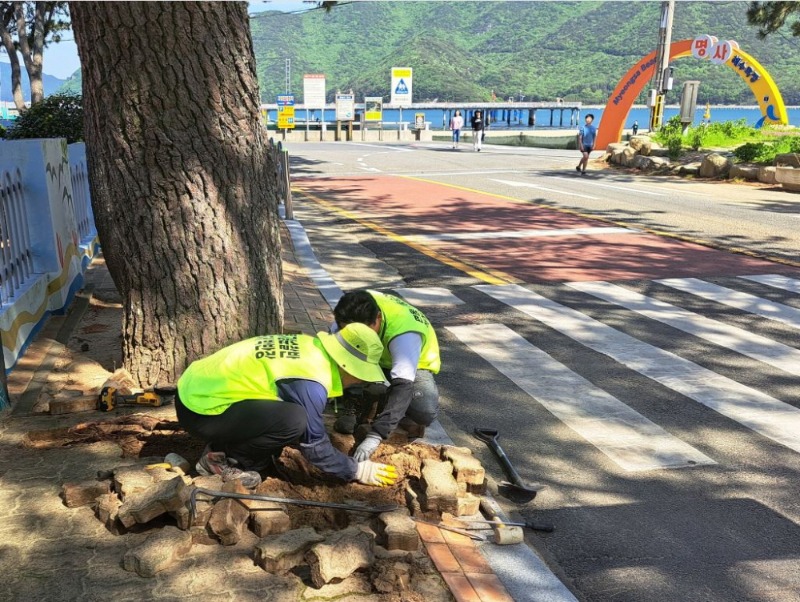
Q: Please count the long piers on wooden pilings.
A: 1